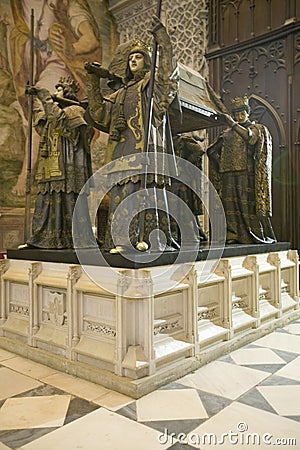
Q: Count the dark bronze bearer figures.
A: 4